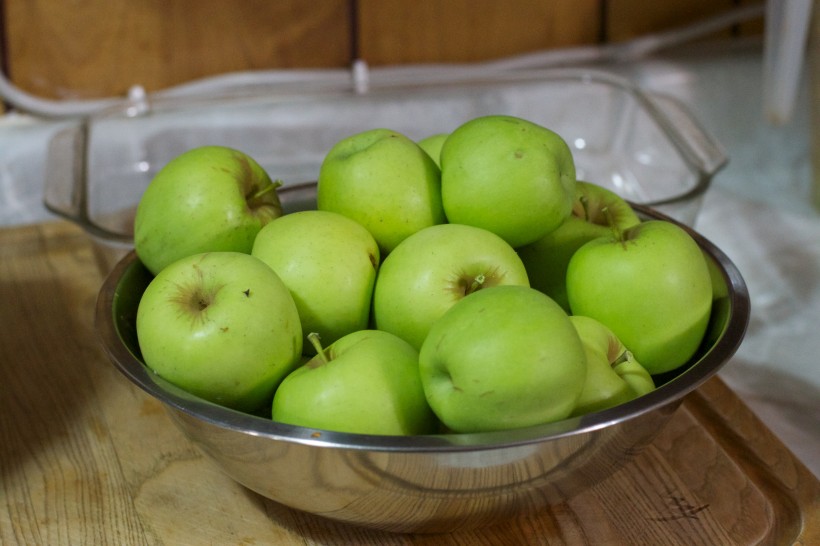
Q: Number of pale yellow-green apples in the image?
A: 12